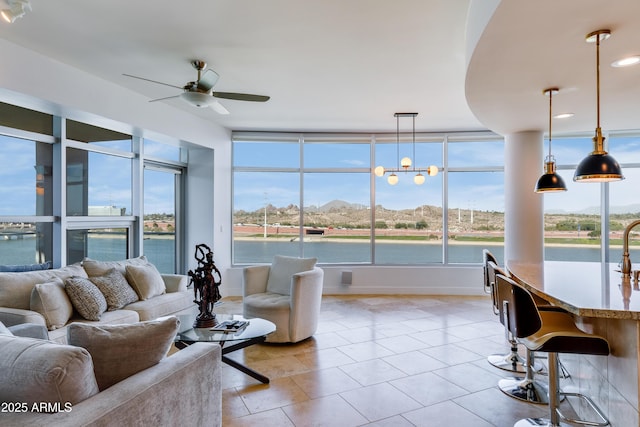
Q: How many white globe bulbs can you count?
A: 5